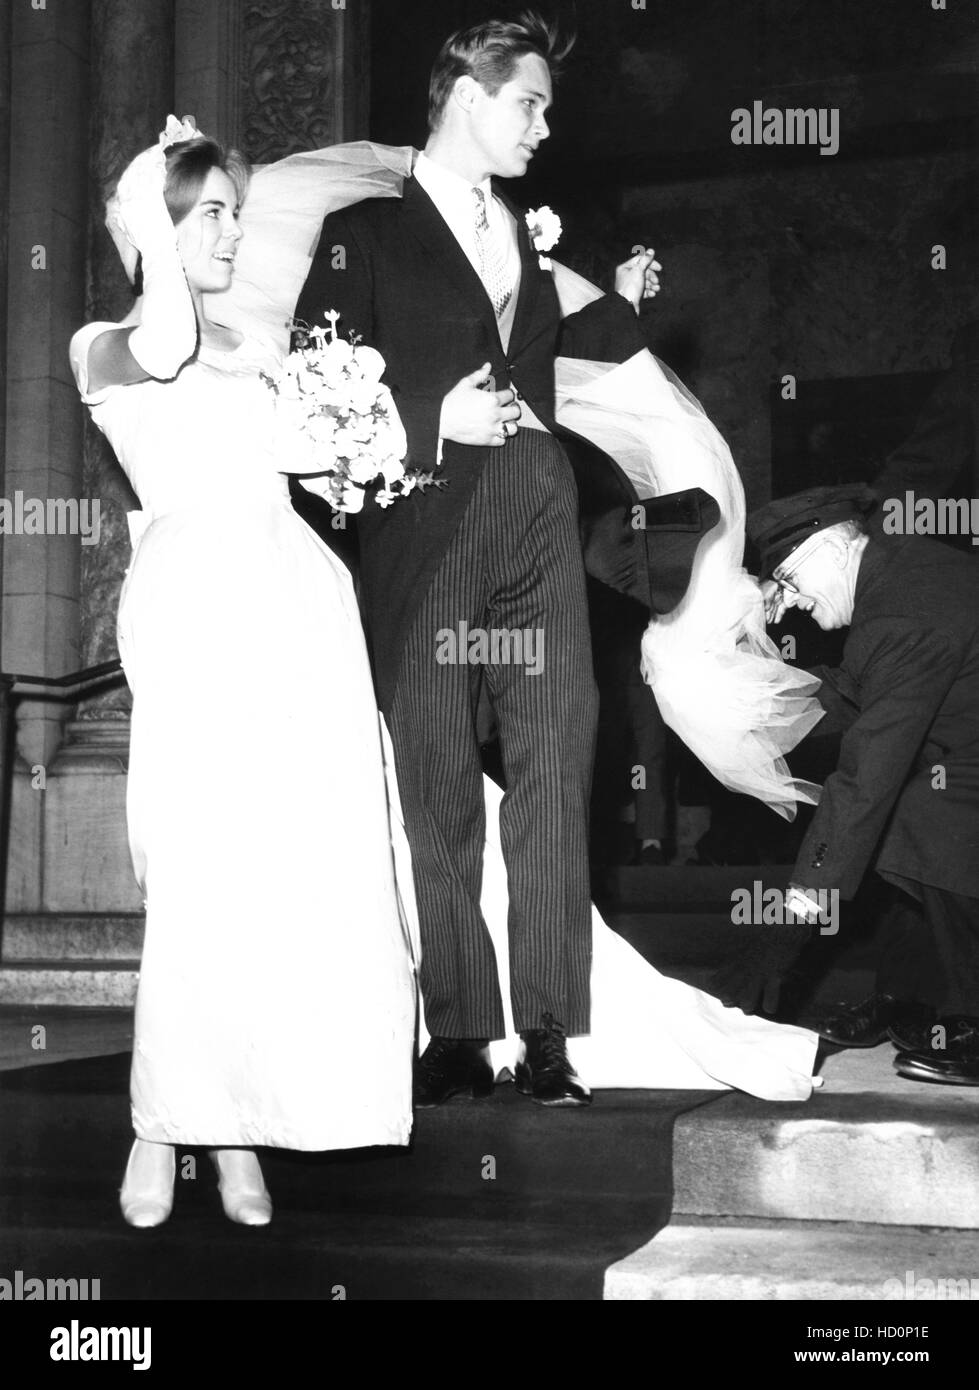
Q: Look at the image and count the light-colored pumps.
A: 2